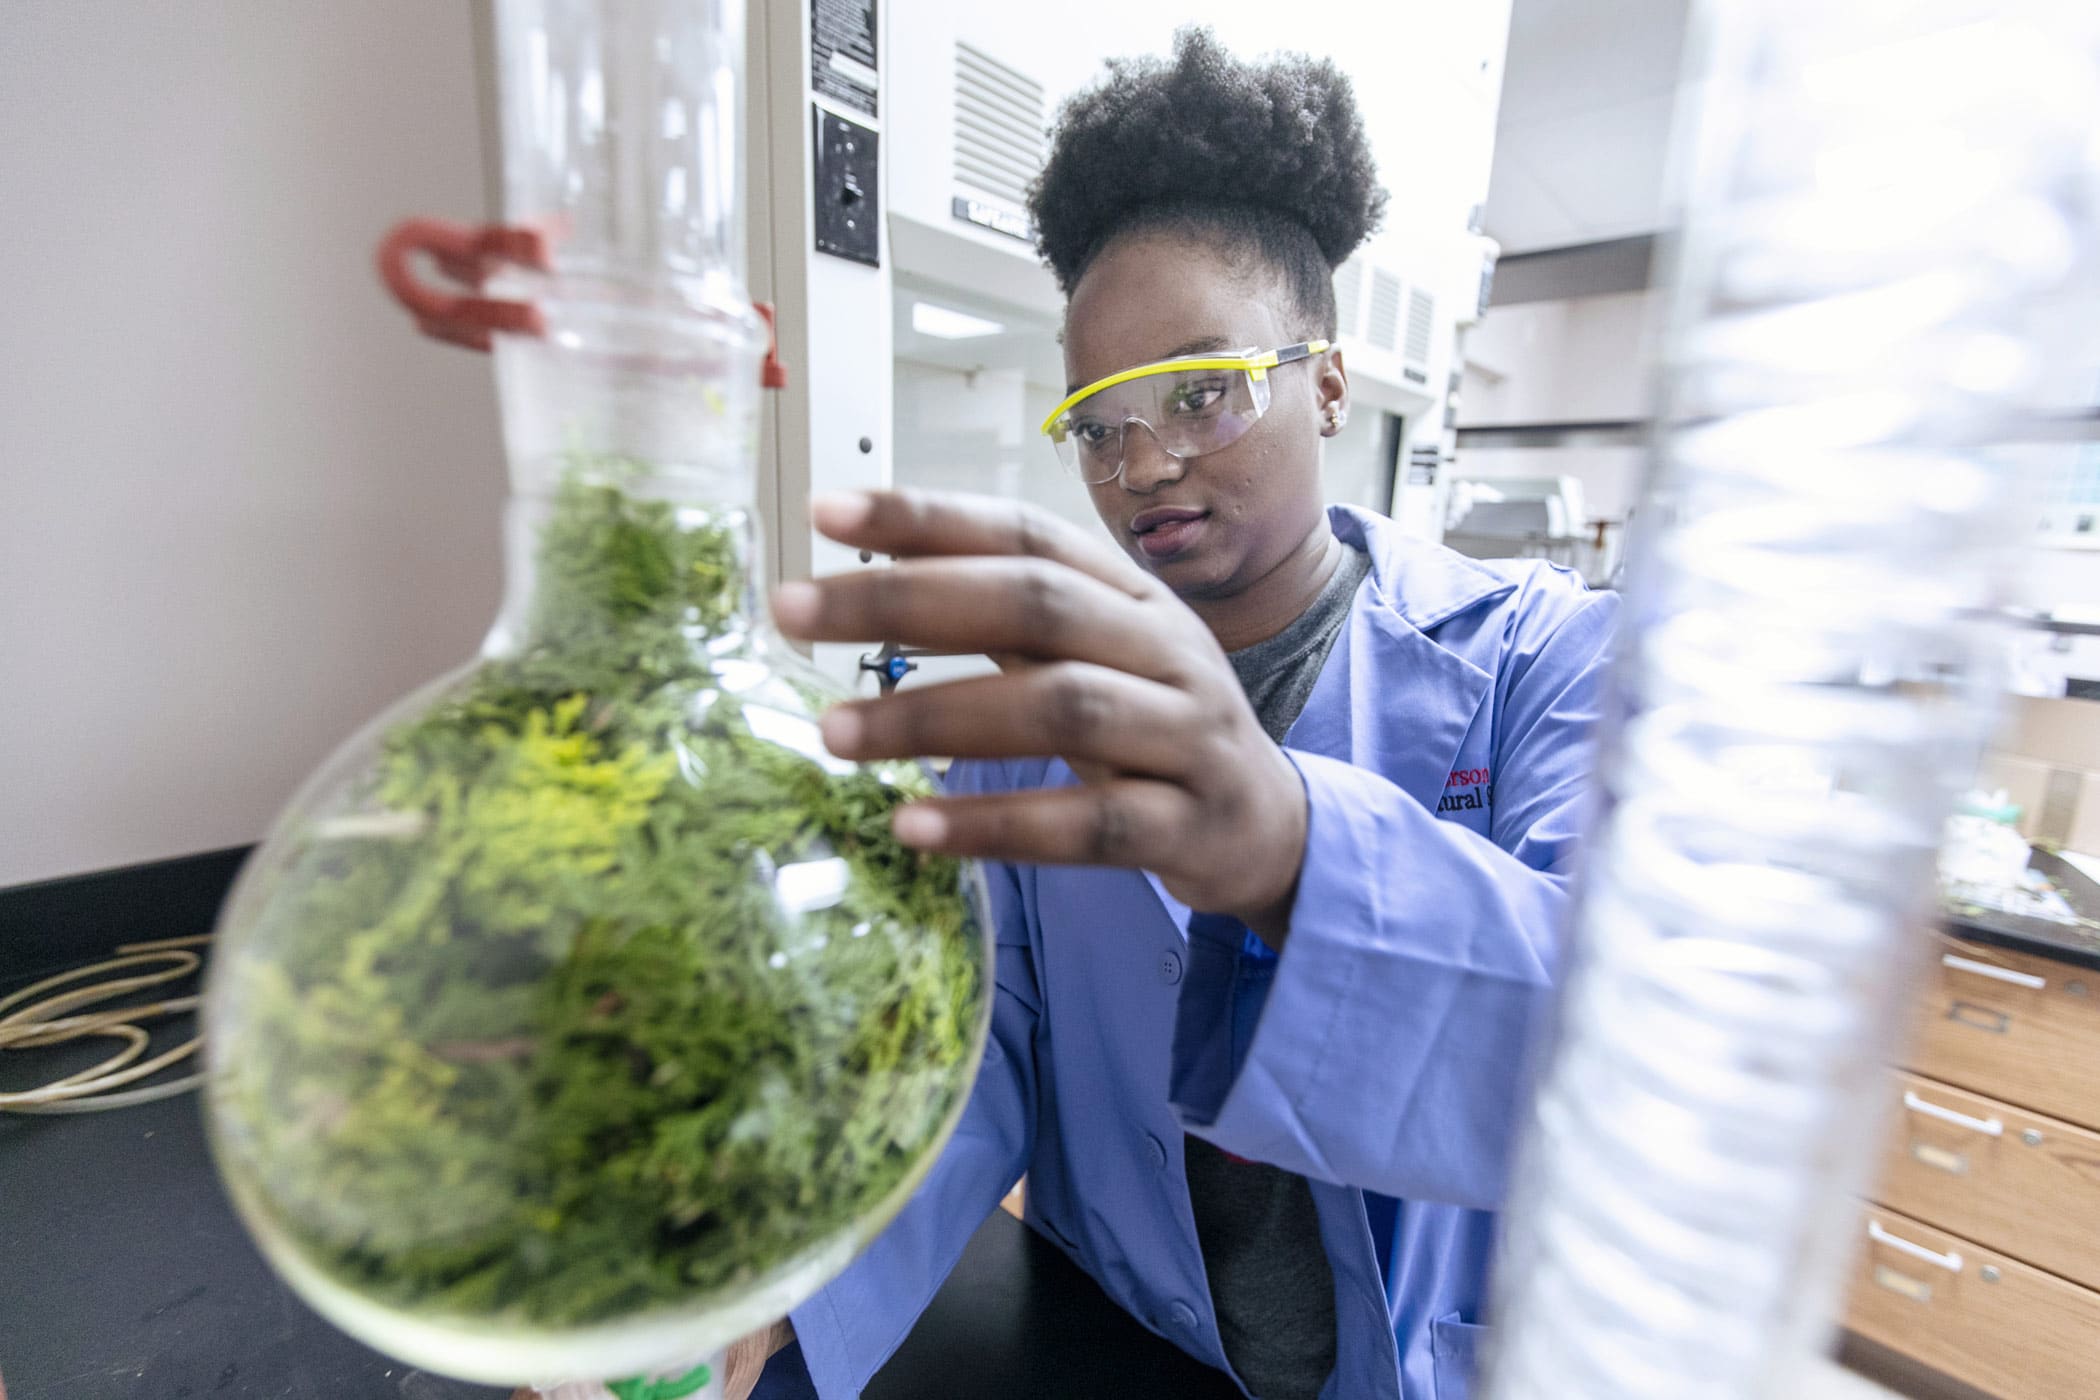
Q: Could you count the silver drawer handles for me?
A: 3